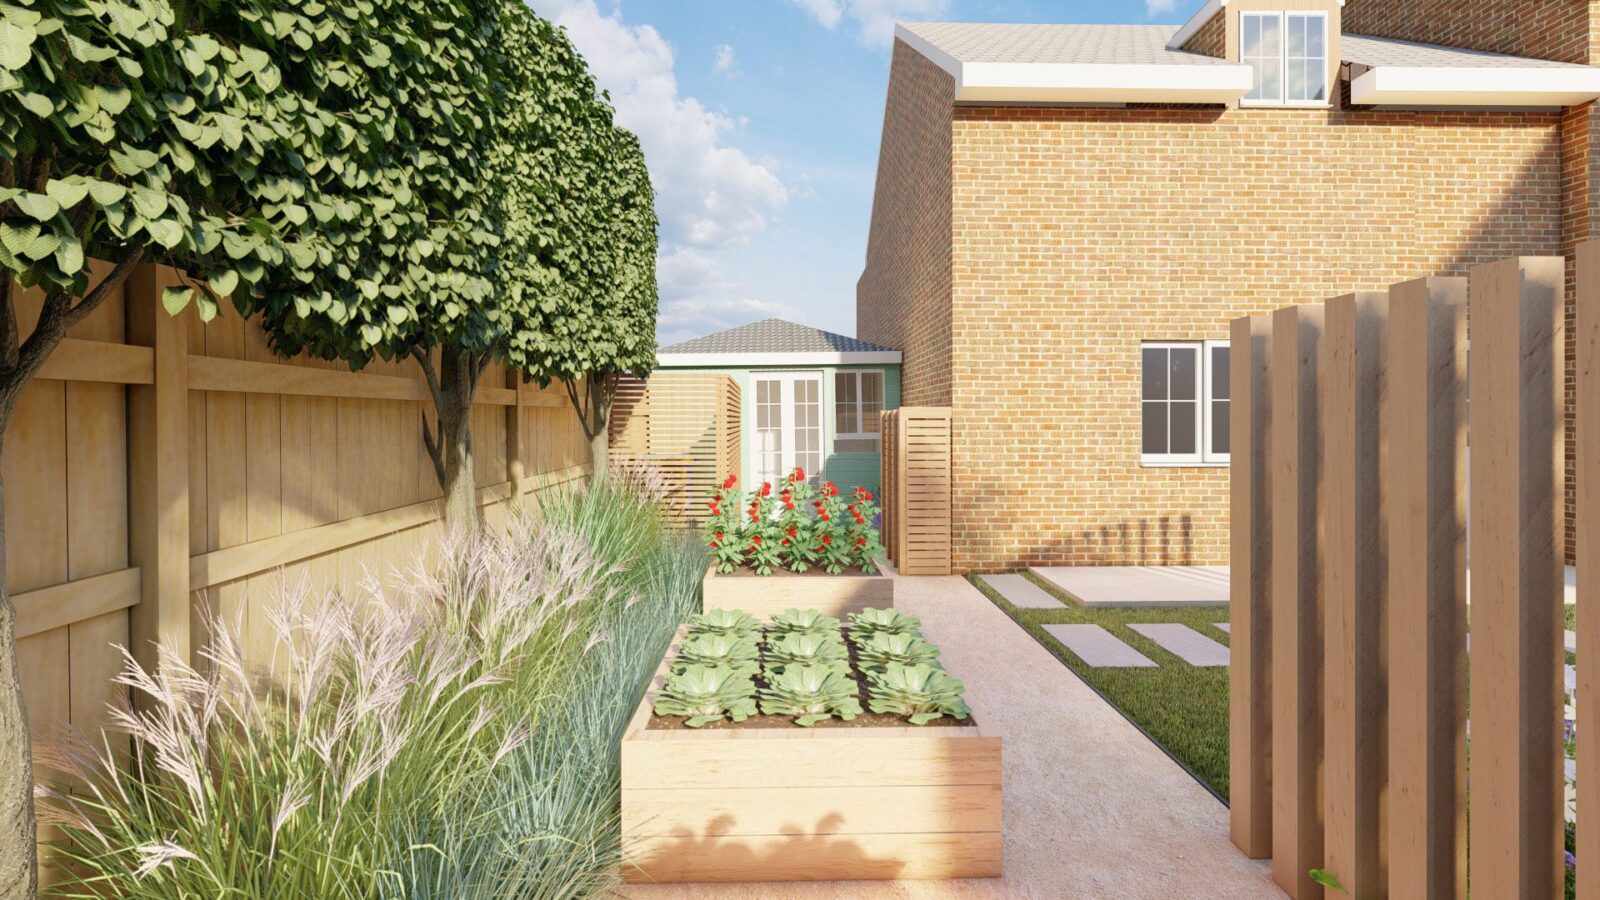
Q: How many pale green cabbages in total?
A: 9